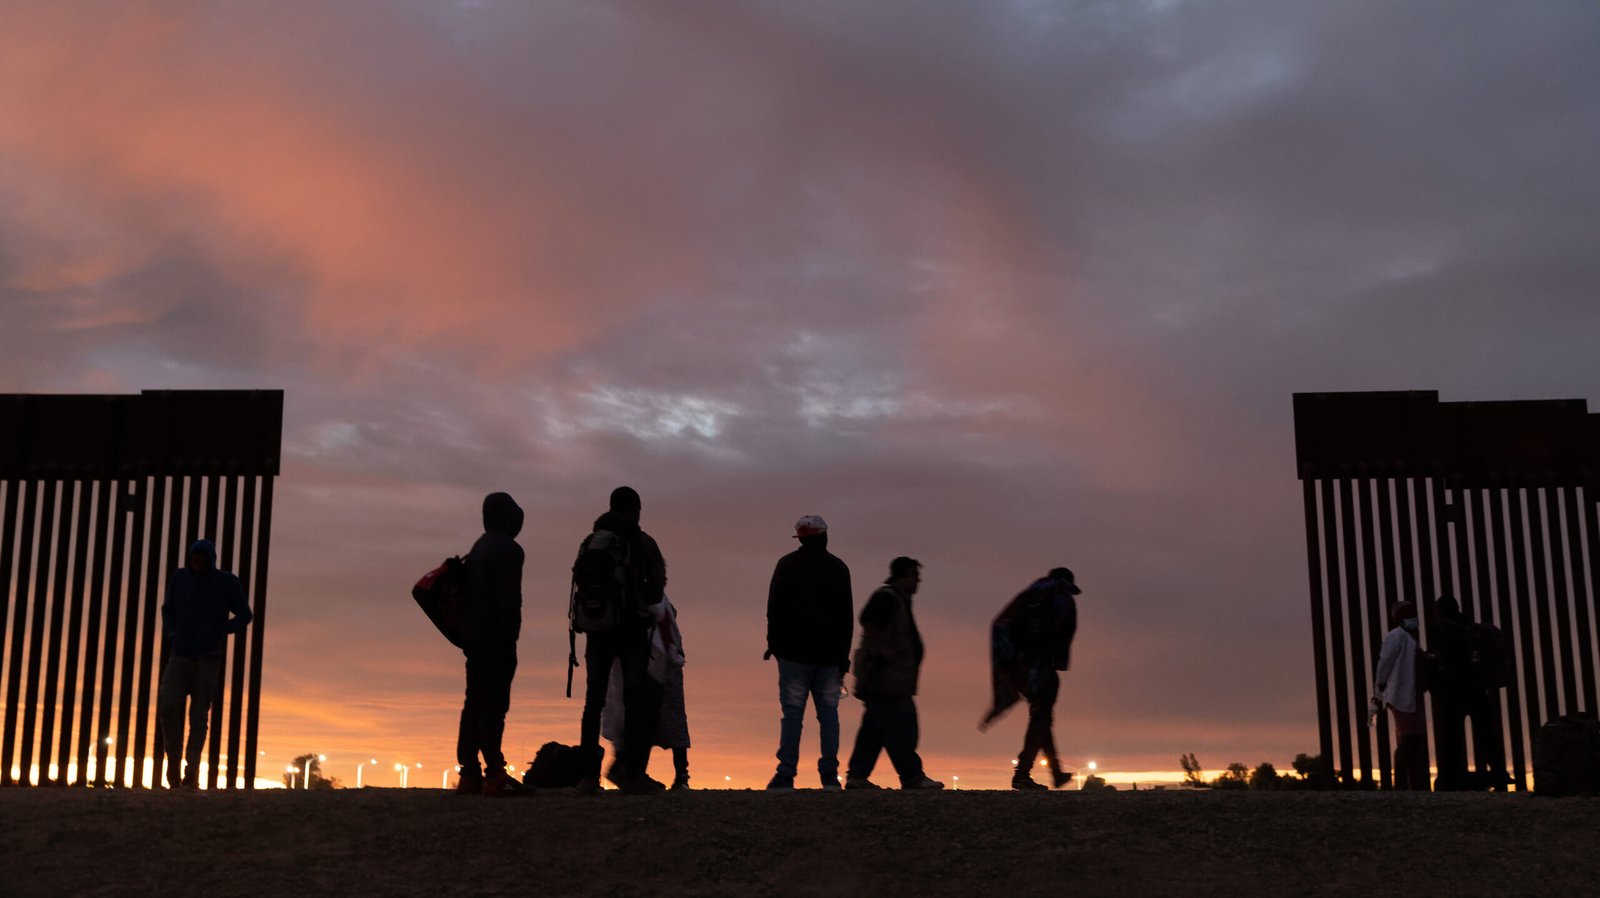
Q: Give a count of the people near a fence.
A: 3